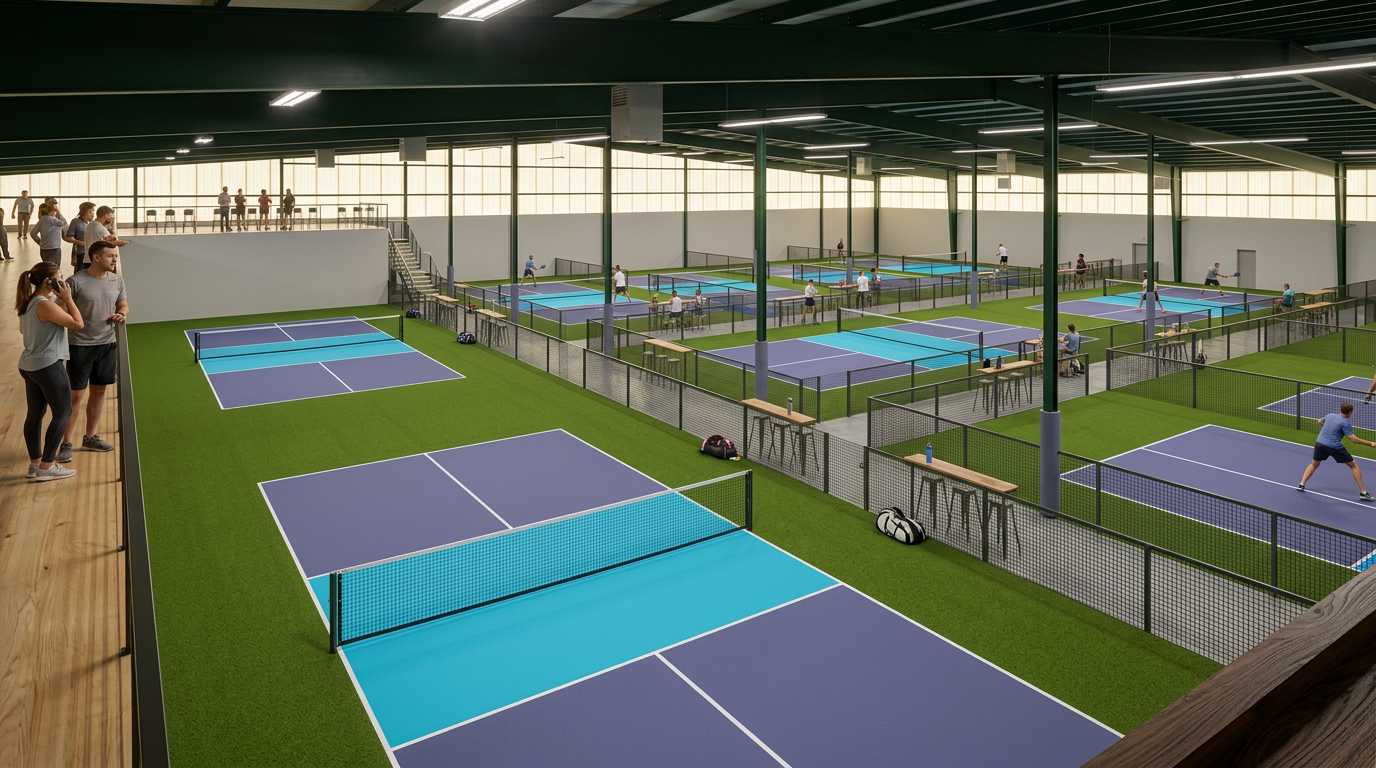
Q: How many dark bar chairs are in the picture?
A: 12